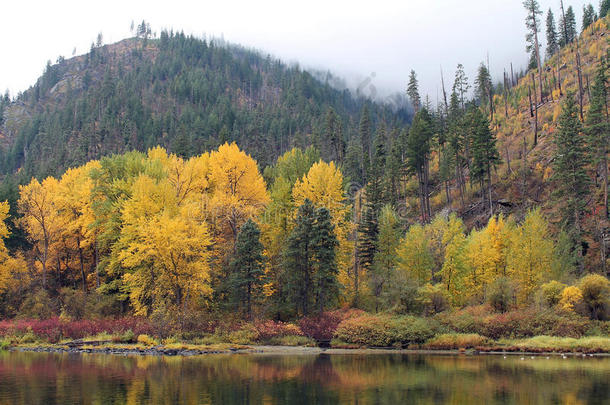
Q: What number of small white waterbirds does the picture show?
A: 8